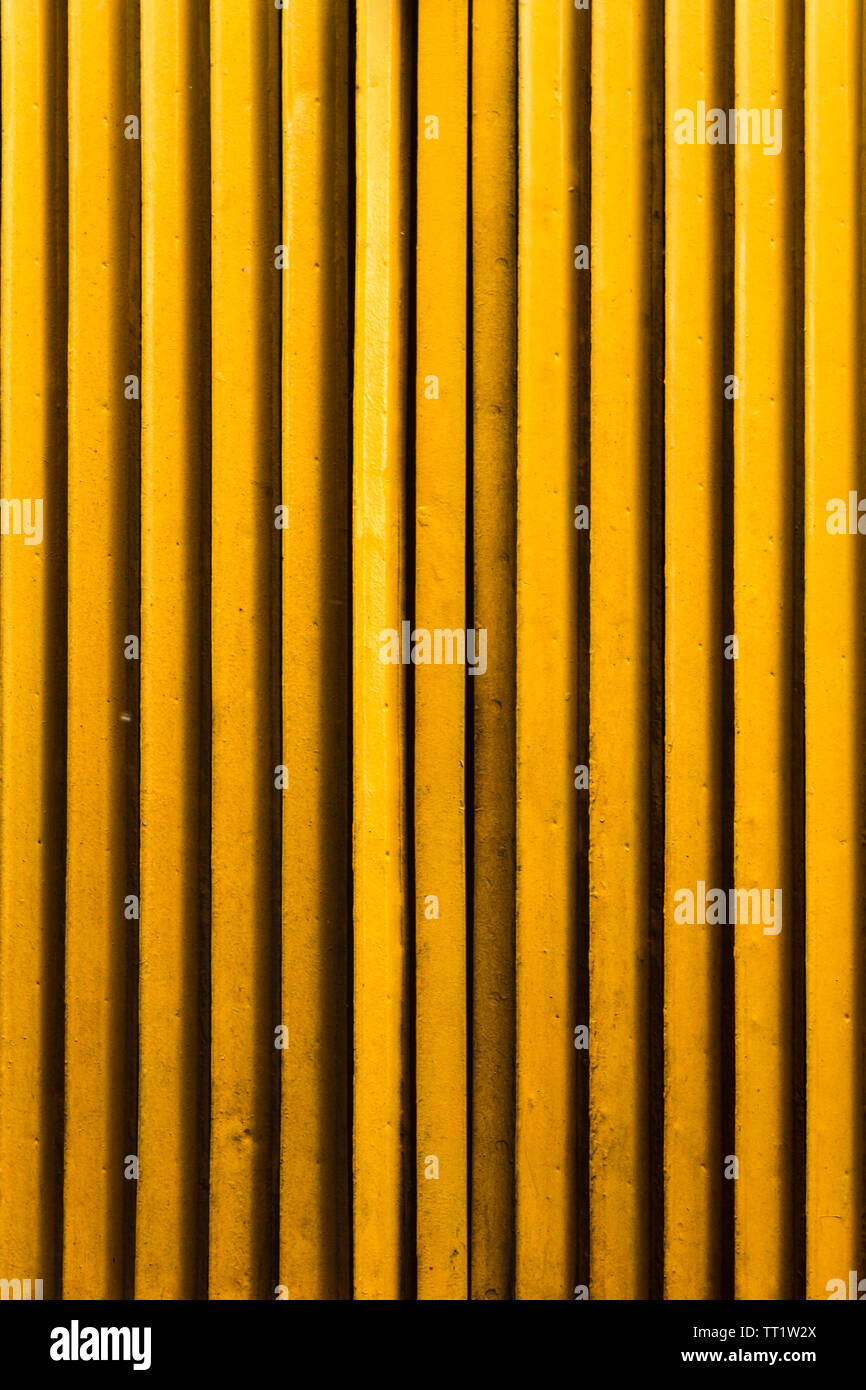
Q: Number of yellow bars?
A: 13